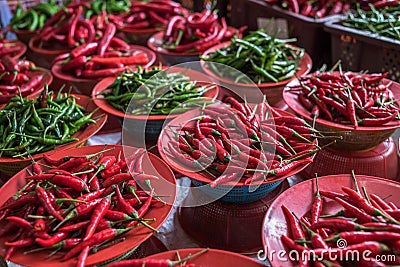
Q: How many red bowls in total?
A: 15